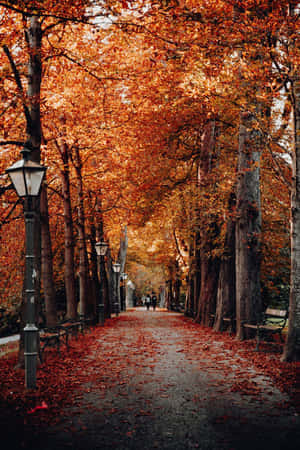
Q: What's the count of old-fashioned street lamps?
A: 4